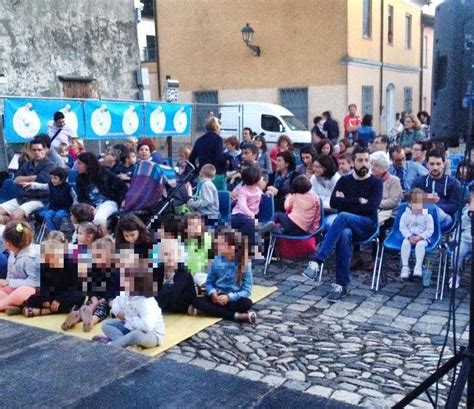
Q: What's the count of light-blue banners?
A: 3